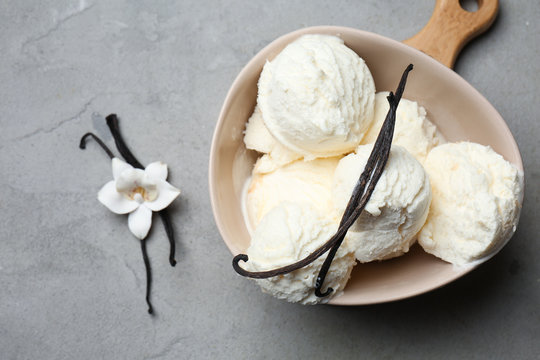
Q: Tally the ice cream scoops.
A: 6